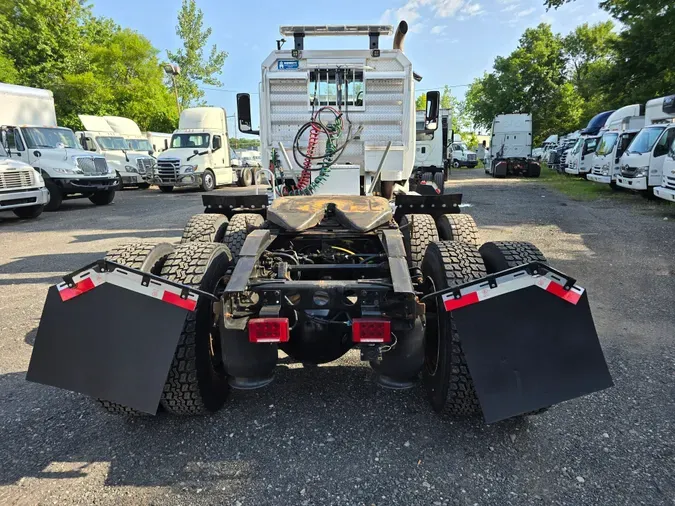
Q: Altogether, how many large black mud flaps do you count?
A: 2